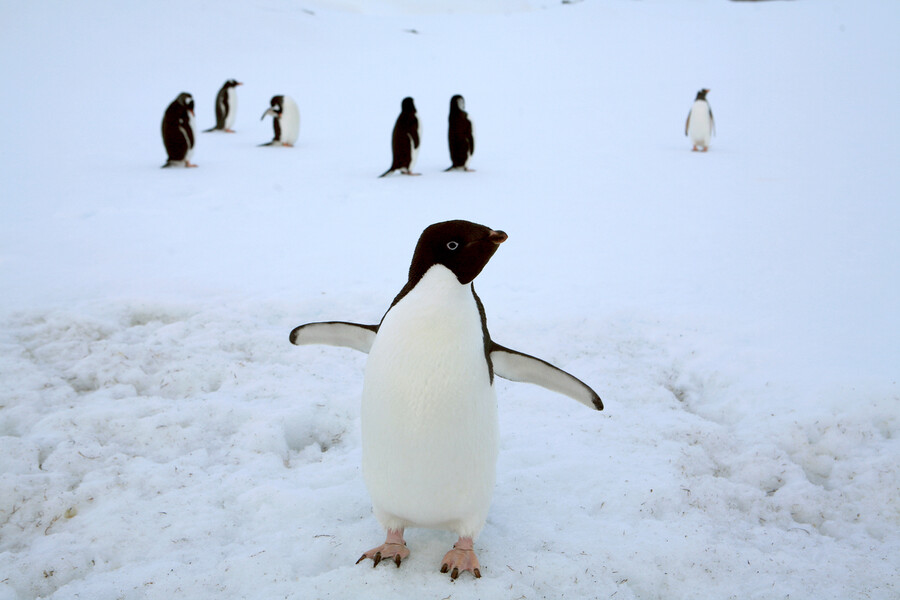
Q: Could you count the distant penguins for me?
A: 6